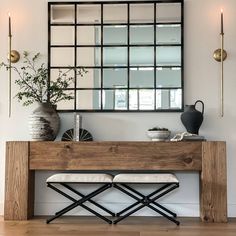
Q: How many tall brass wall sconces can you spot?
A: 2